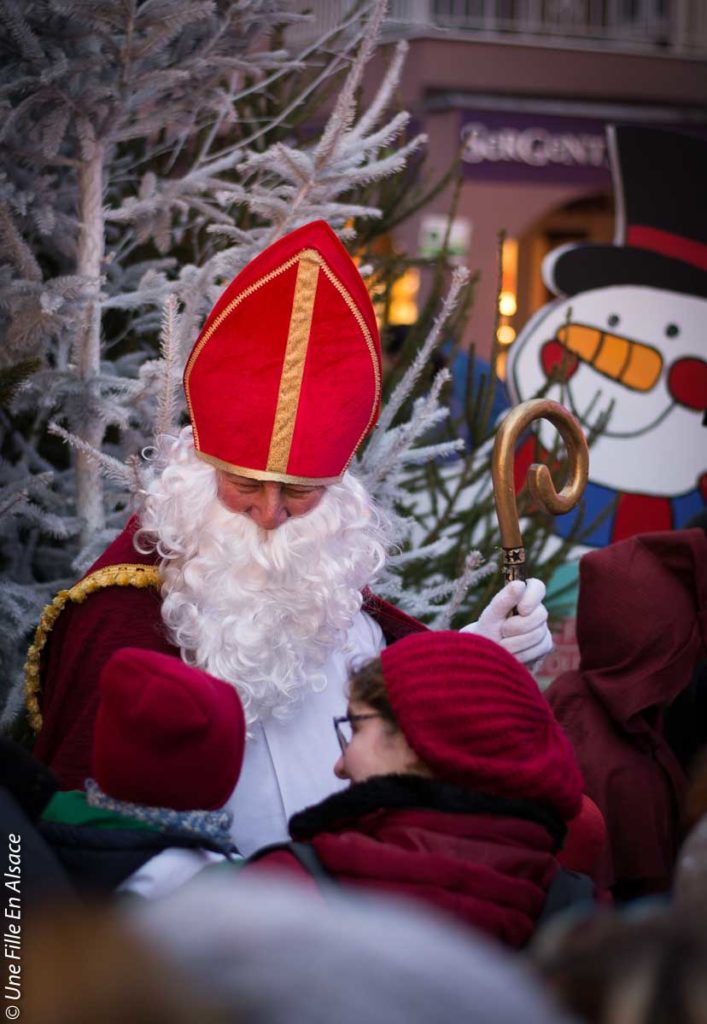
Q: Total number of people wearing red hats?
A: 3